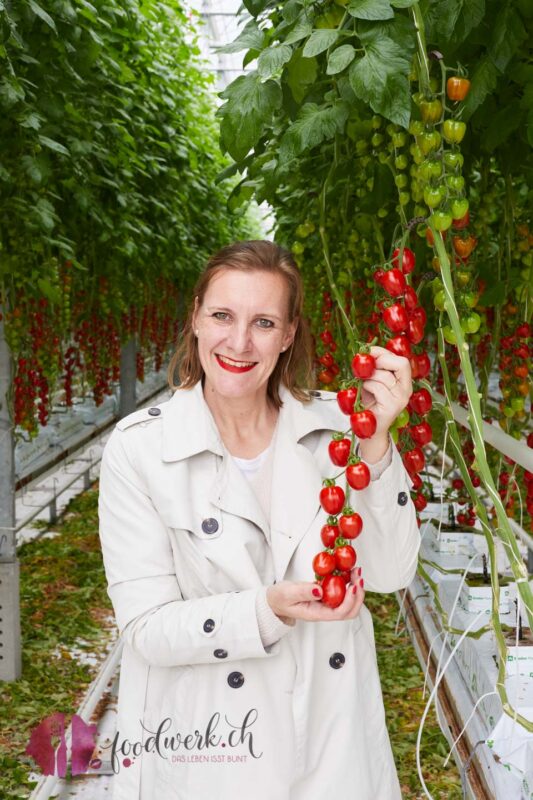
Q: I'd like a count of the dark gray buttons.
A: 8